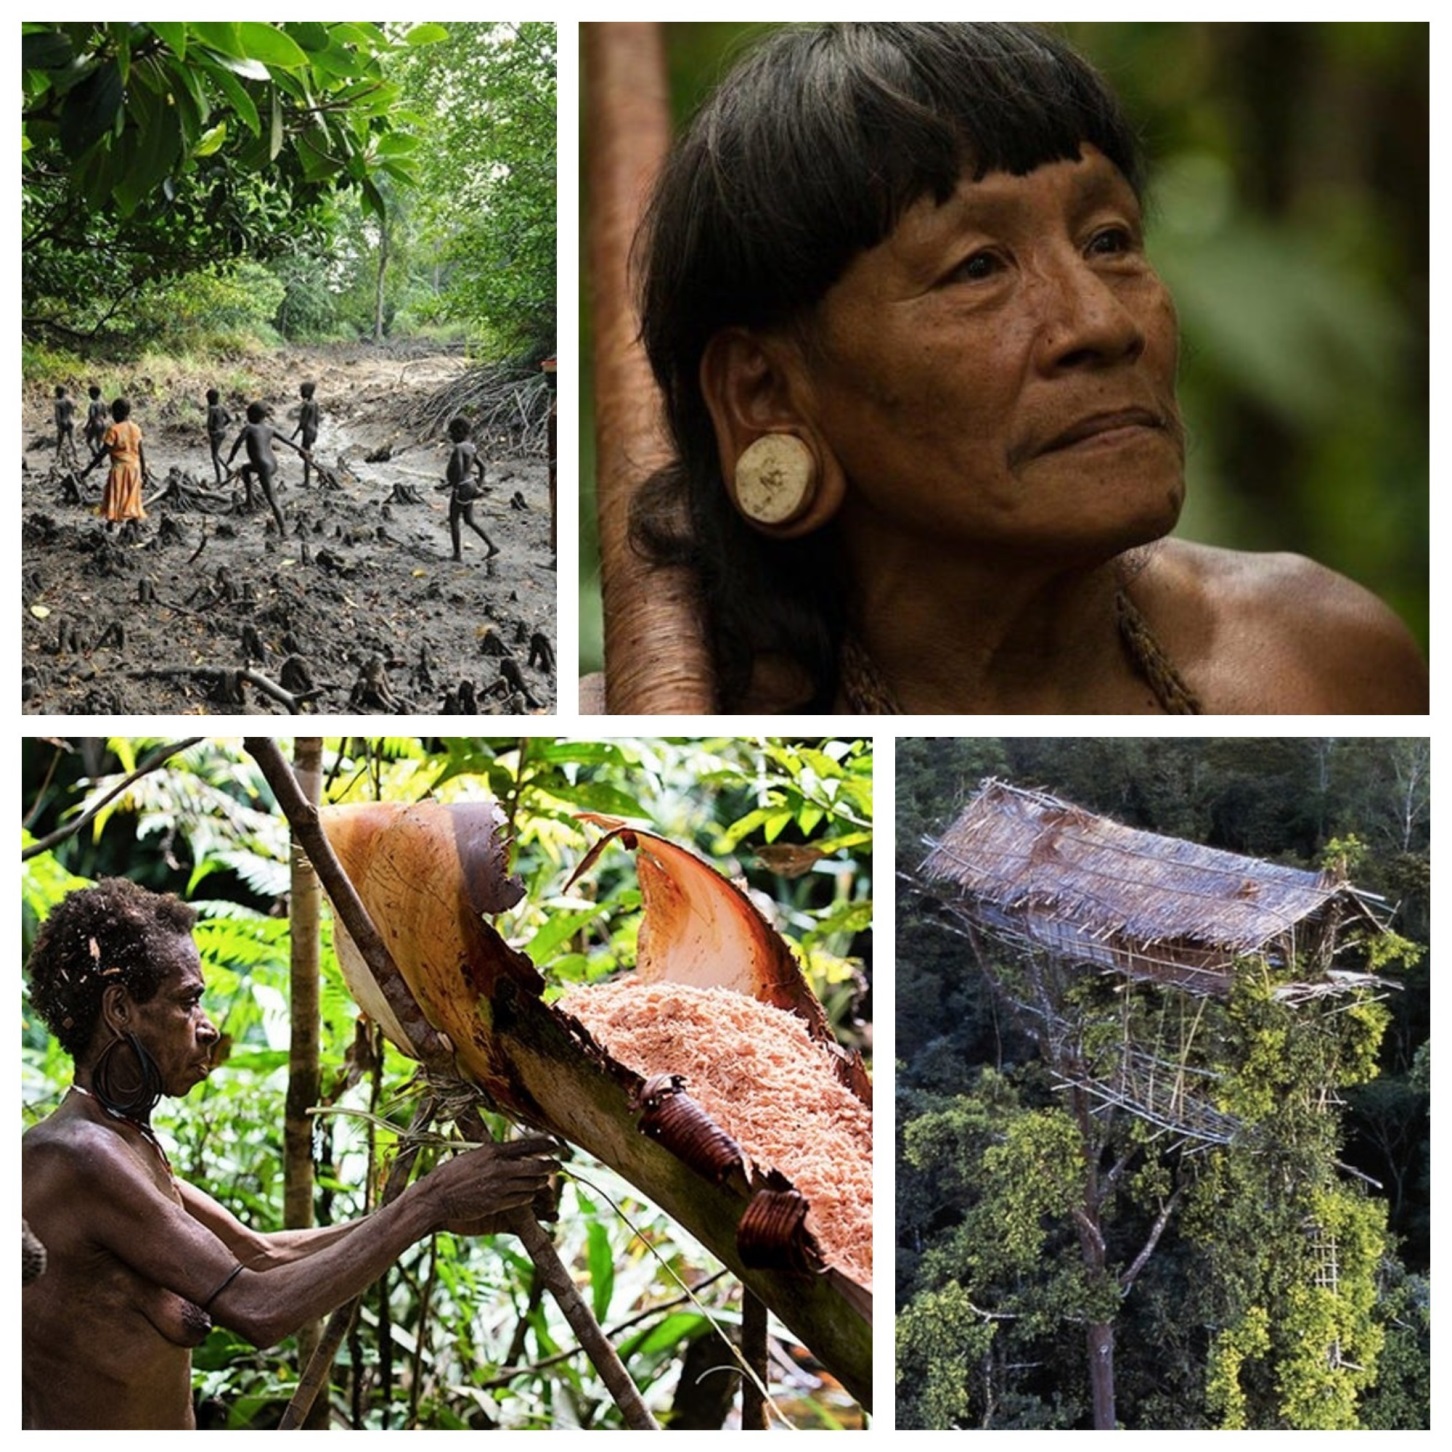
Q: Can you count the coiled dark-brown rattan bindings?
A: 2